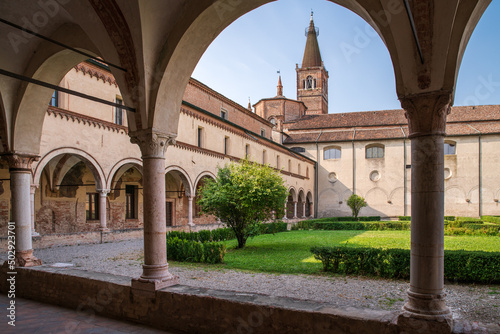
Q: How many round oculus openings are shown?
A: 3